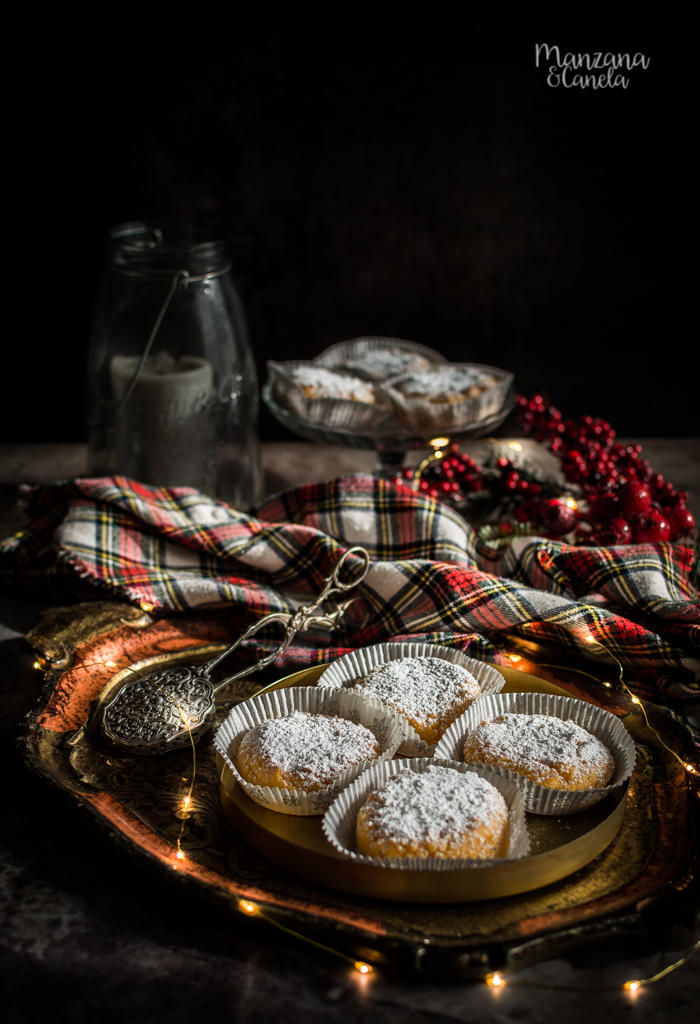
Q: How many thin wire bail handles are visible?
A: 1